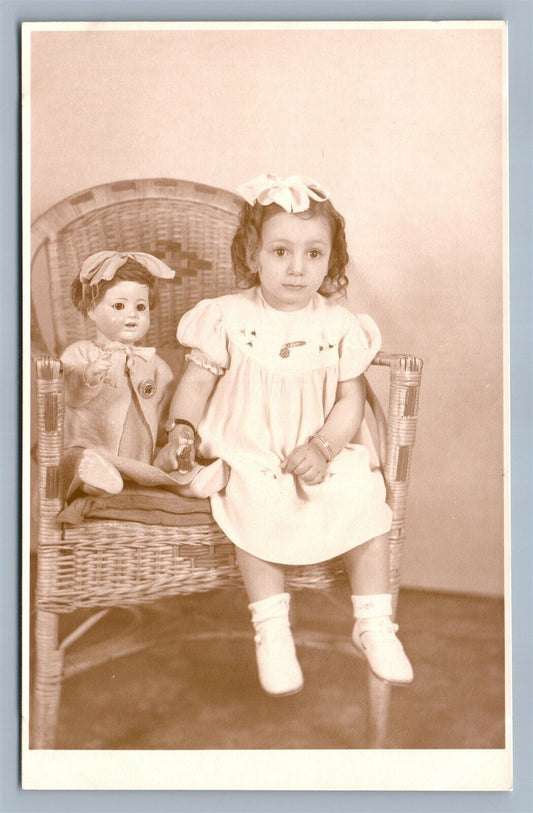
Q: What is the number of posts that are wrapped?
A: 2